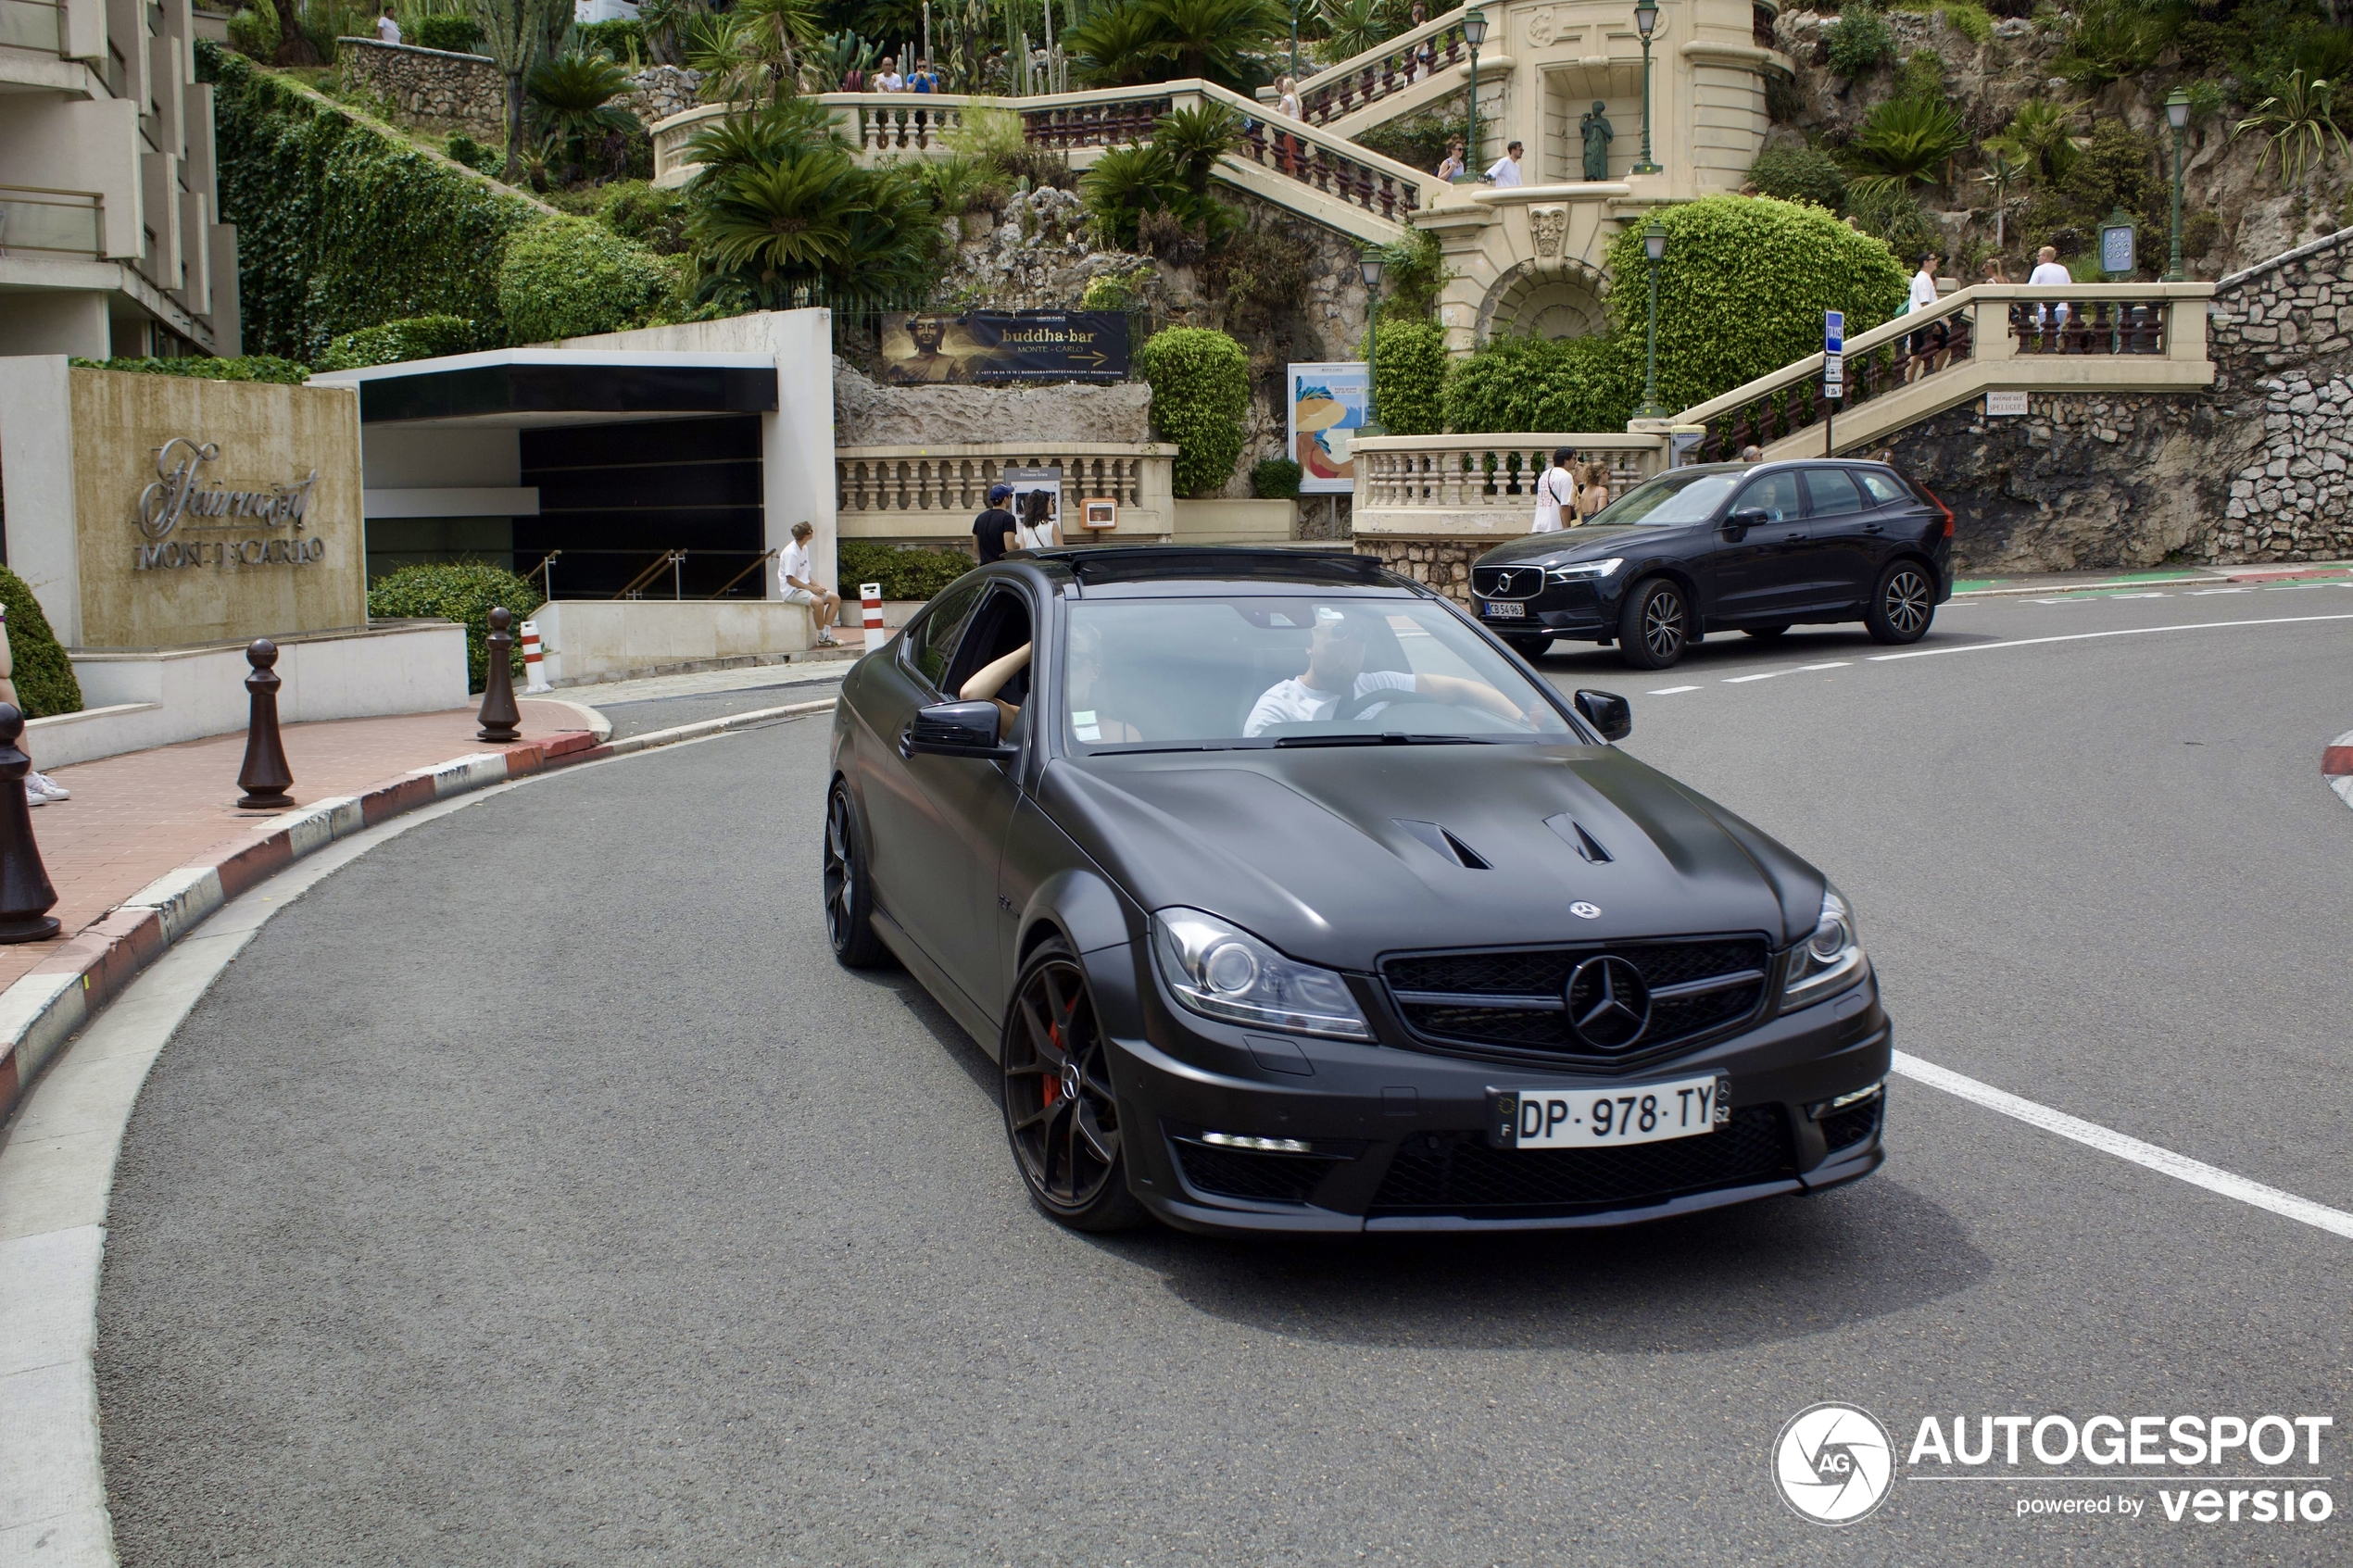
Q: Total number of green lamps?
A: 5